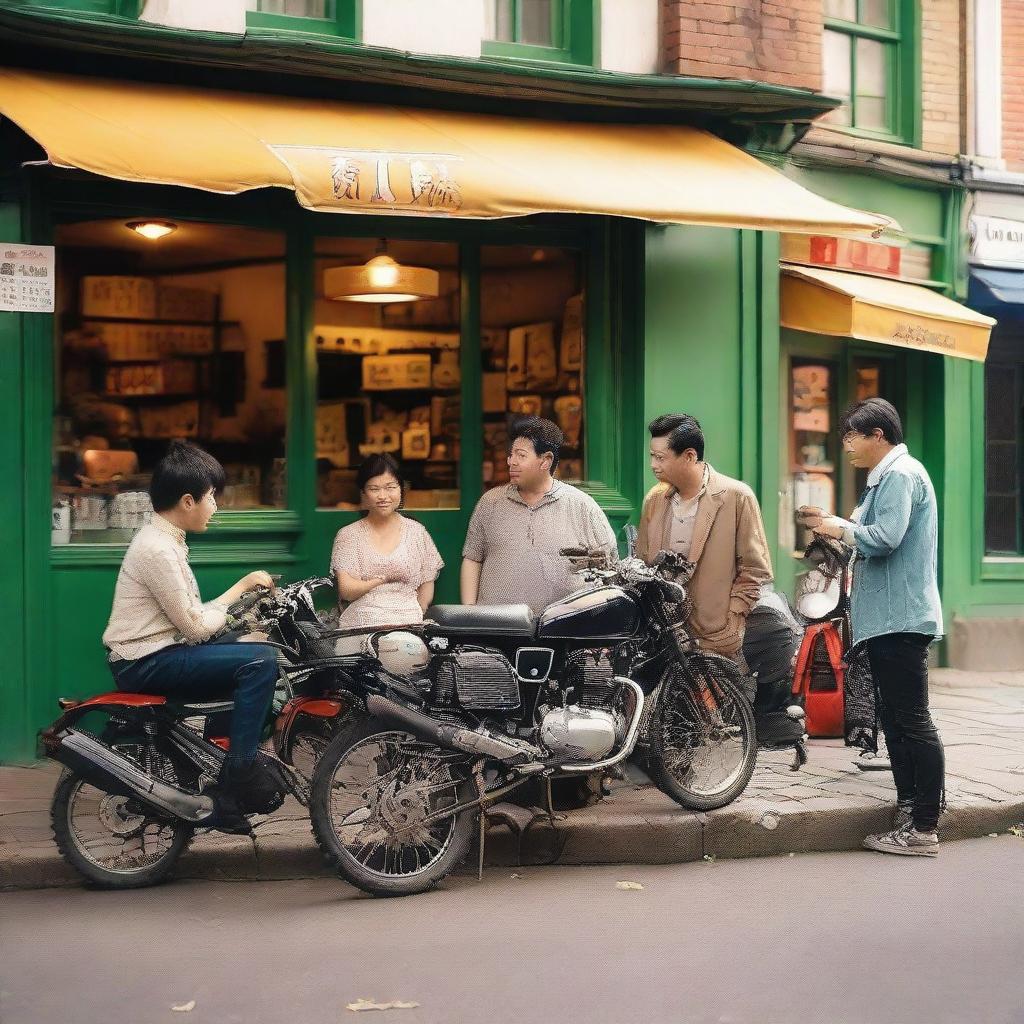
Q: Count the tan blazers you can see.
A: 1